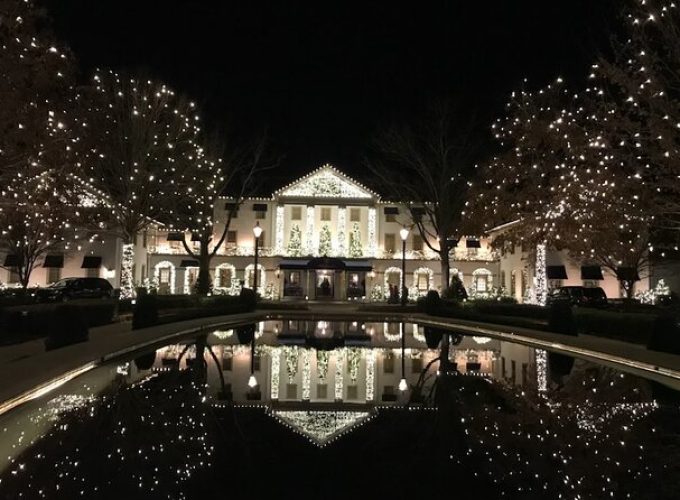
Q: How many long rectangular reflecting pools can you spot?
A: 1